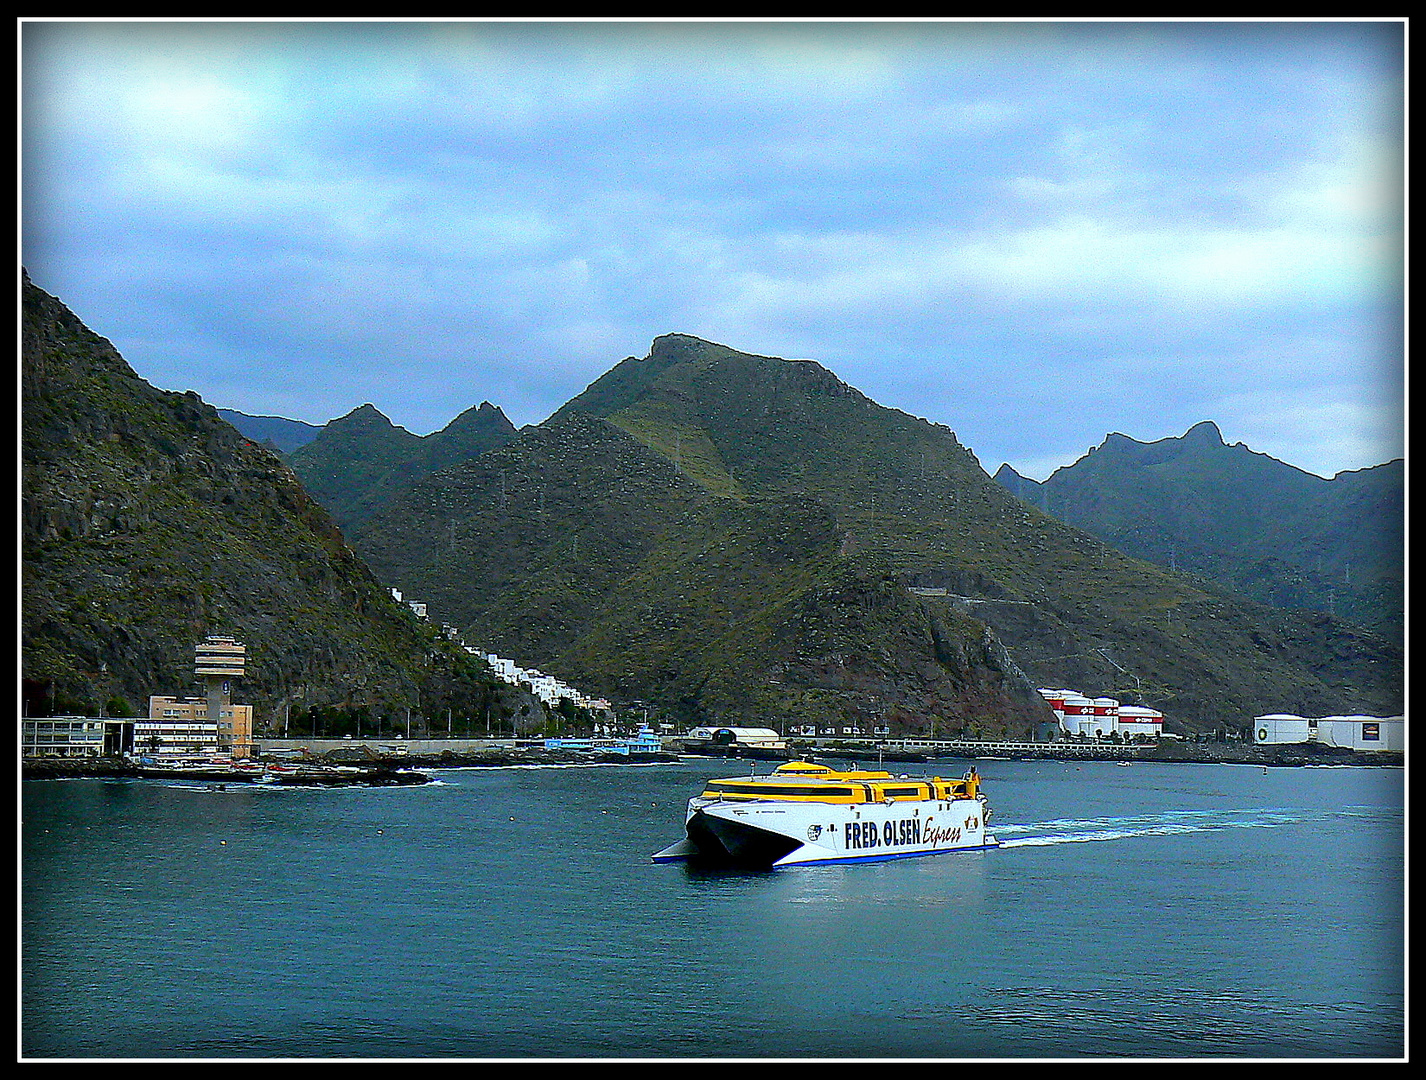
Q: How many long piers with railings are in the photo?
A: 1